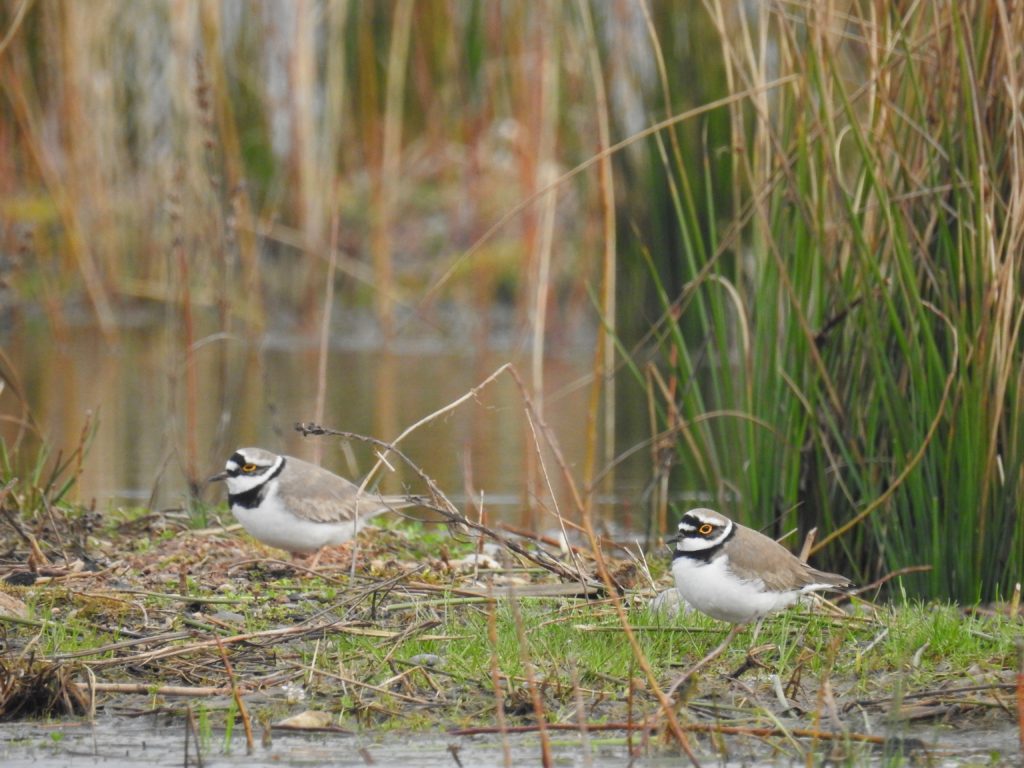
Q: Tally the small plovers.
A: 2